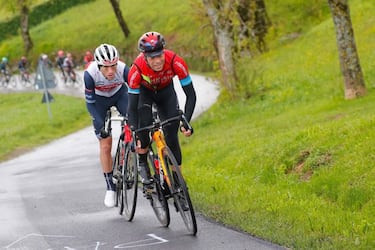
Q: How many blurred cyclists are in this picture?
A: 6